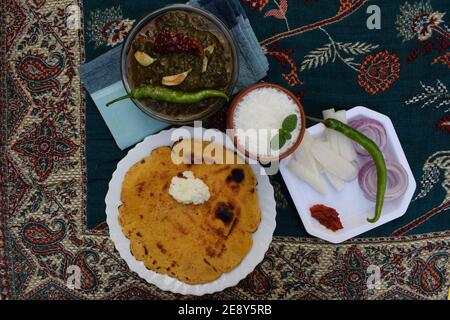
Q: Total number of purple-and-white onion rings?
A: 2